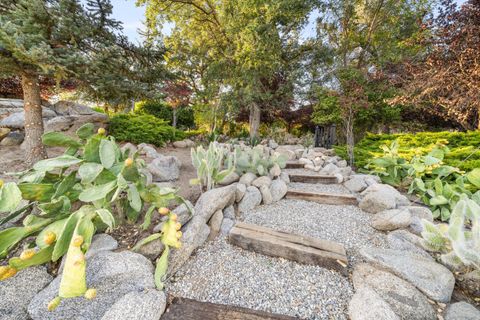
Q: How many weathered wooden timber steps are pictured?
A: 5